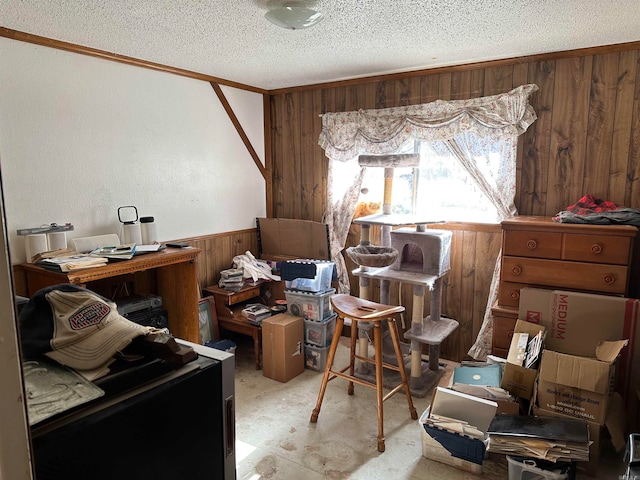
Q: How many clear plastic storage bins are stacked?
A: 4